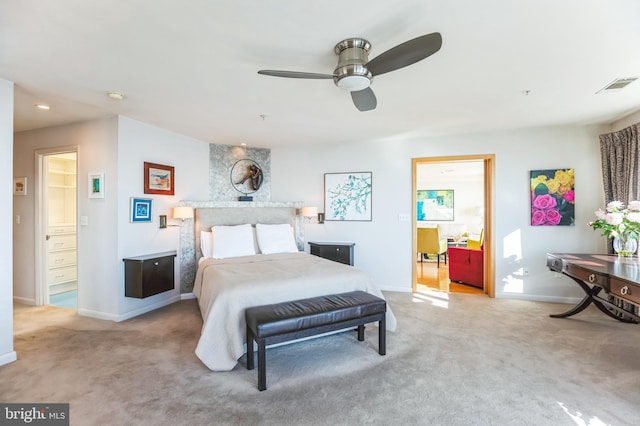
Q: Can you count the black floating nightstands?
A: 2